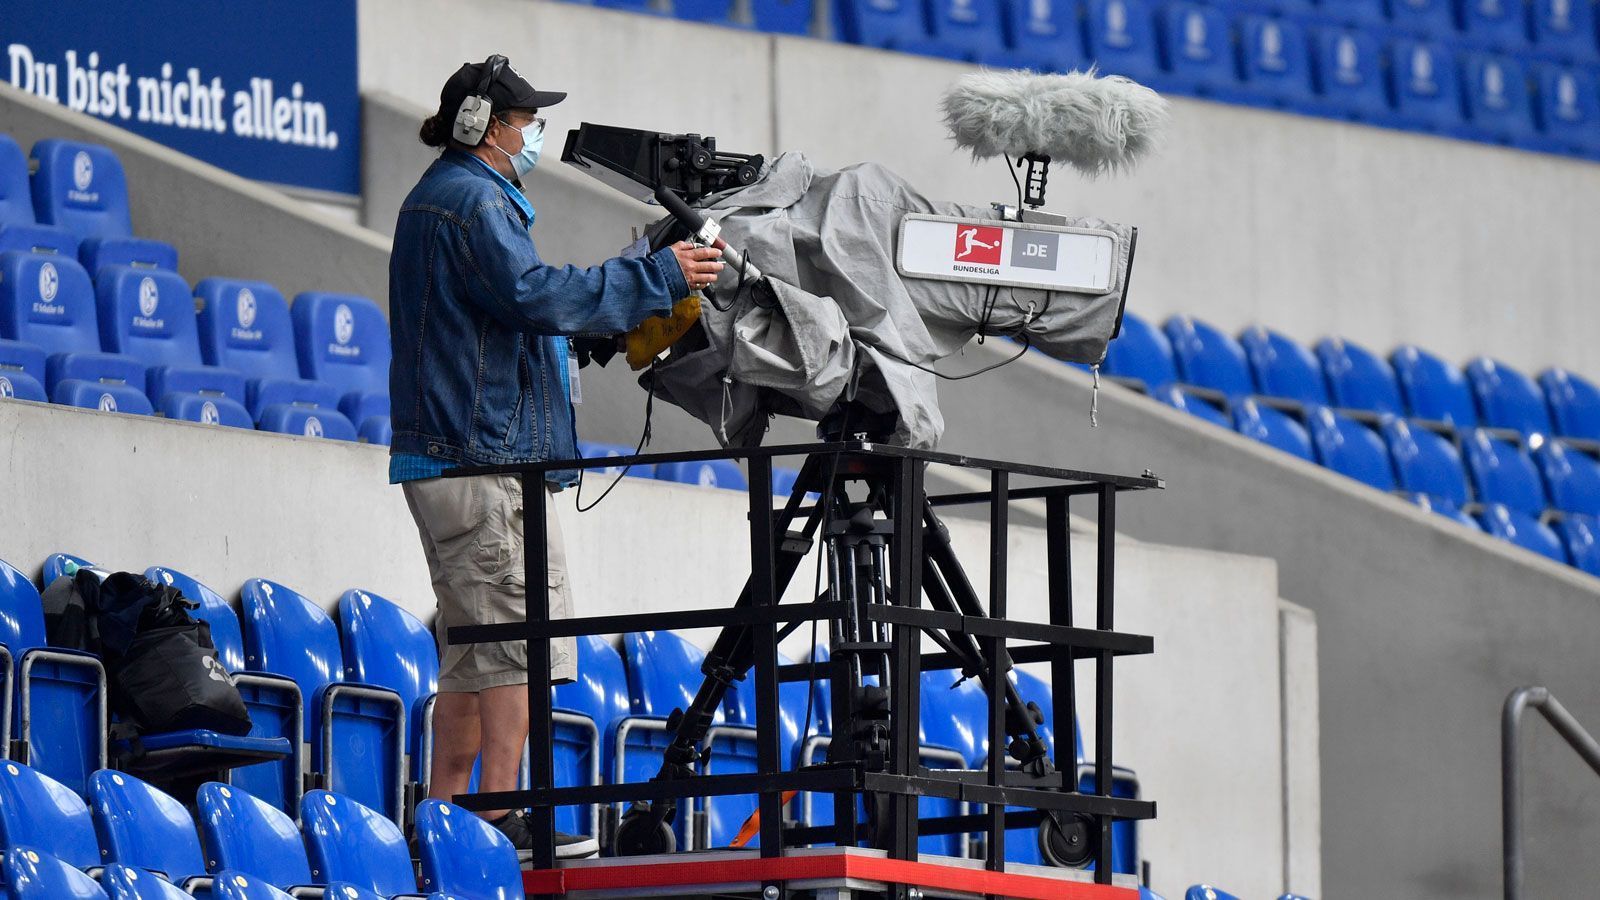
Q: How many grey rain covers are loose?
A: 1